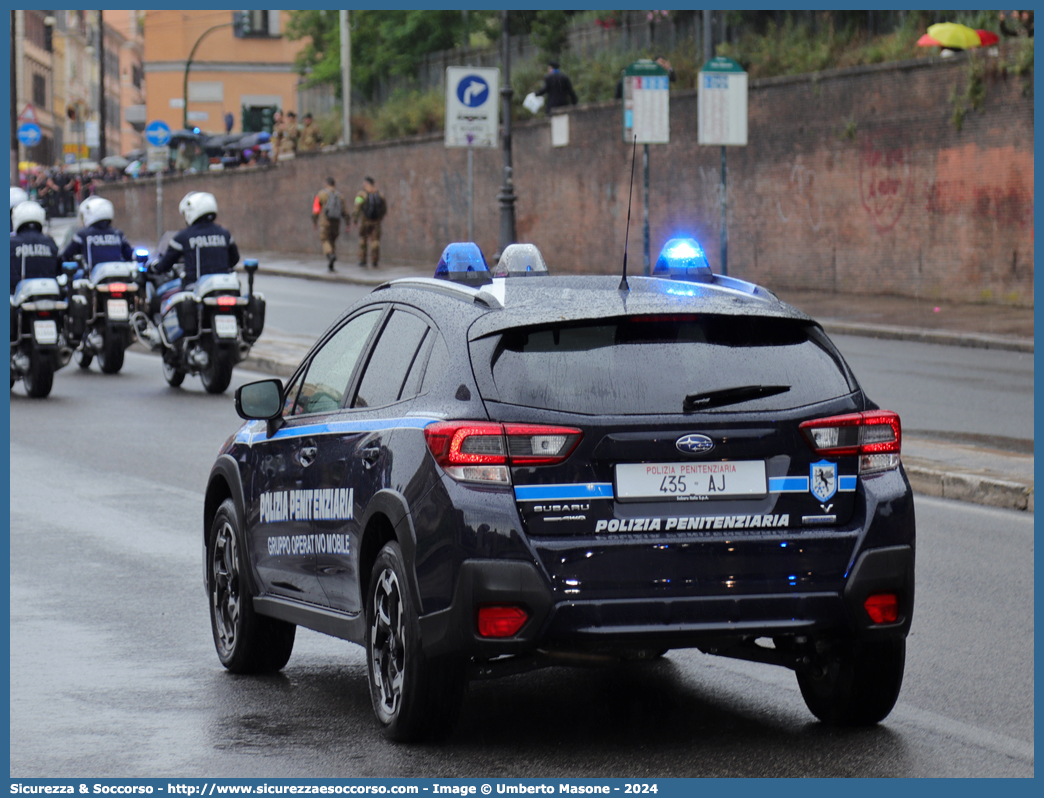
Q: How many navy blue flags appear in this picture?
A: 0